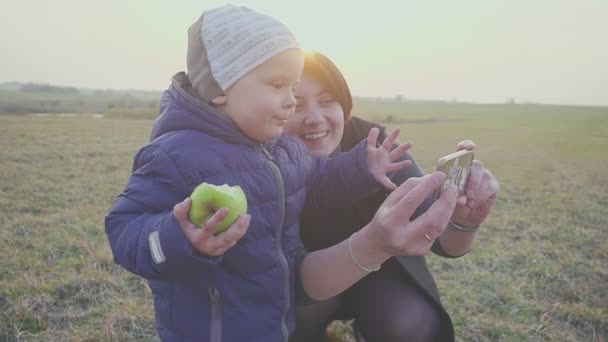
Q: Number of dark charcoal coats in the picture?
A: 1